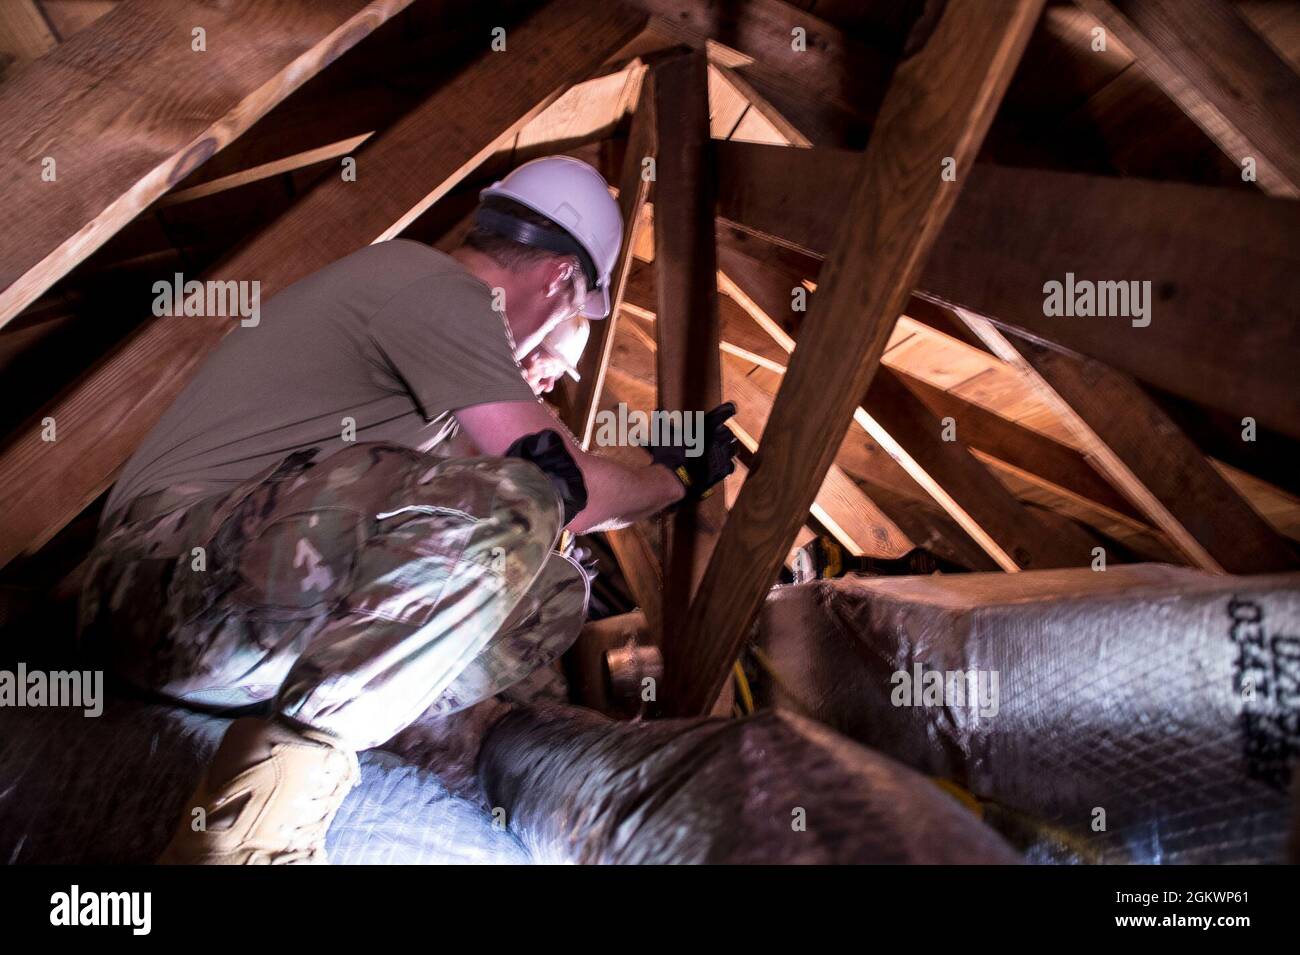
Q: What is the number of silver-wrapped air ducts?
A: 3